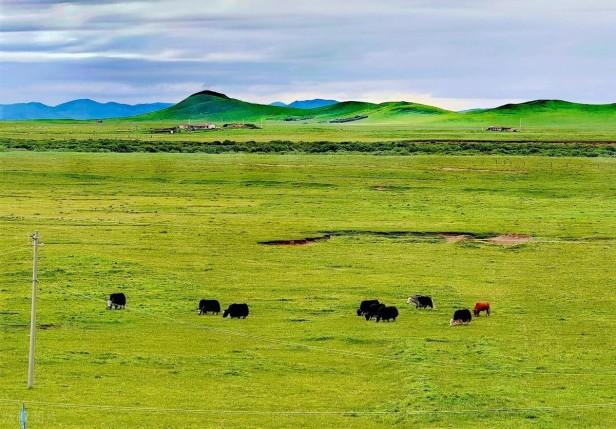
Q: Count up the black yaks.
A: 8